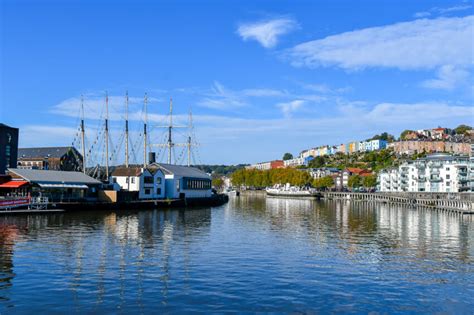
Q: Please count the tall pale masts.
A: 6